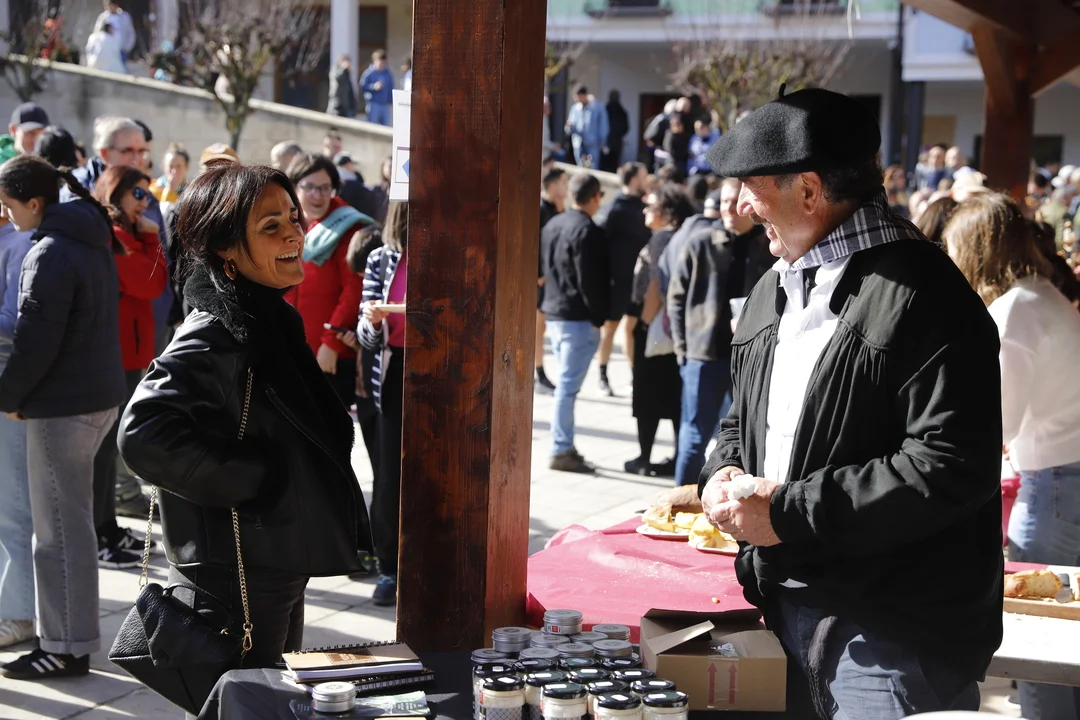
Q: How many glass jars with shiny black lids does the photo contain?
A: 13